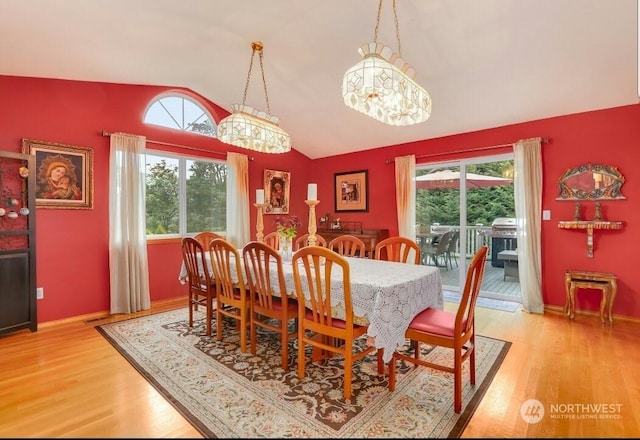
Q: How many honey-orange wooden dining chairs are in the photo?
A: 10